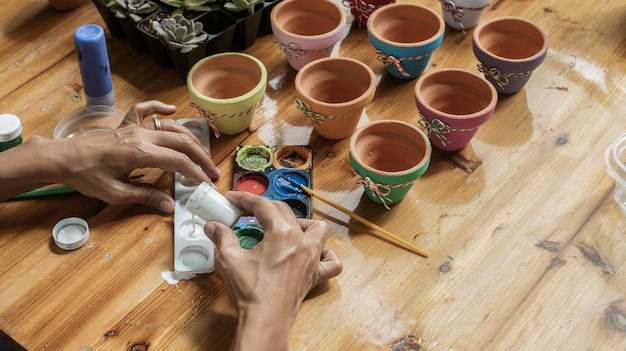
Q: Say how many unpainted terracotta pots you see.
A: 1